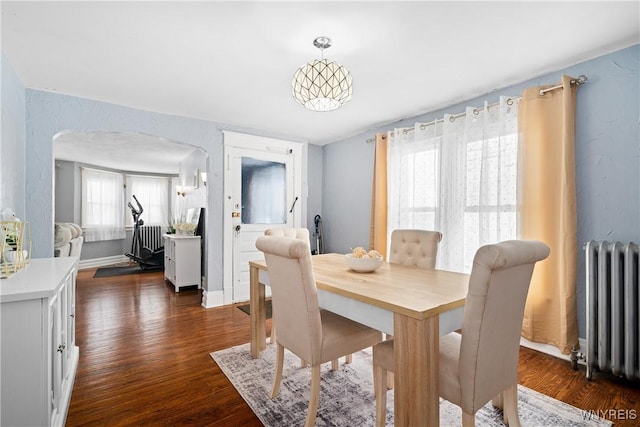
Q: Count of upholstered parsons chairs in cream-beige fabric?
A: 4